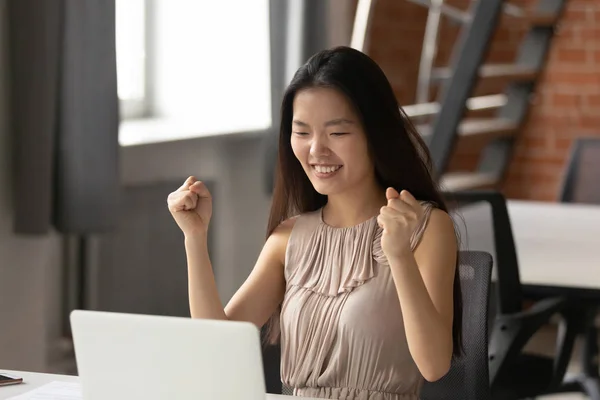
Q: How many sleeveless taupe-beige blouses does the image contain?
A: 1